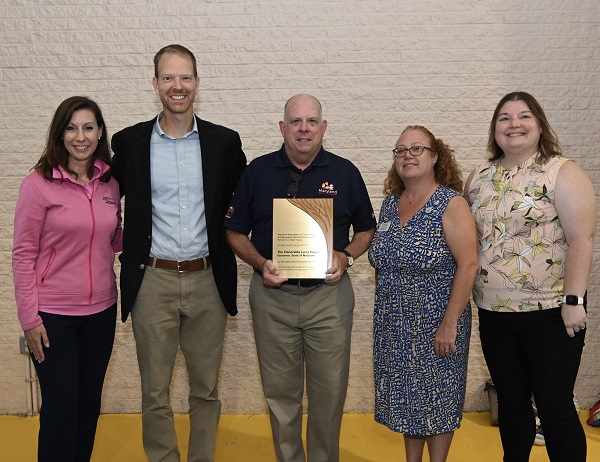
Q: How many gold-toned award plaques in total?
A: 1